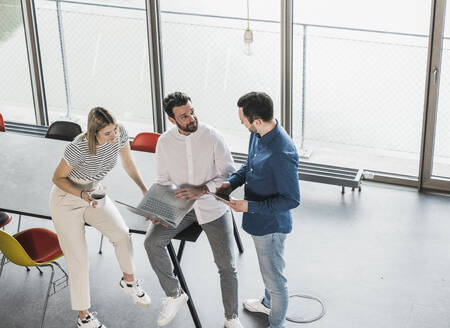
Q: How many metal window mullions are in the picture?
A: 4